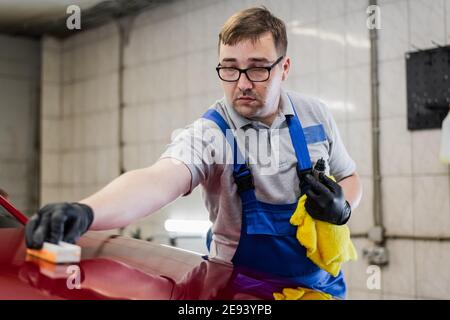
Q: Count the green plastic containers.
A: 0